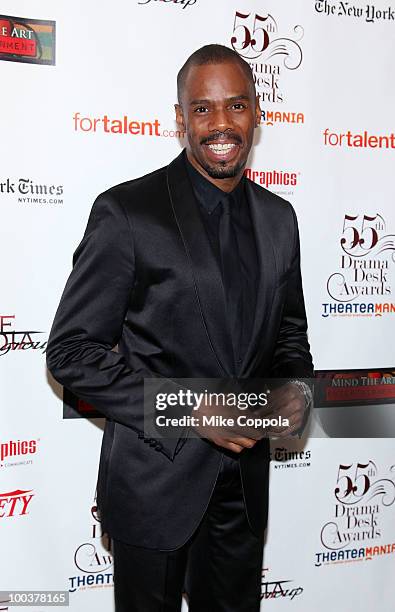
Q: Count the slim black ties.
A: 1